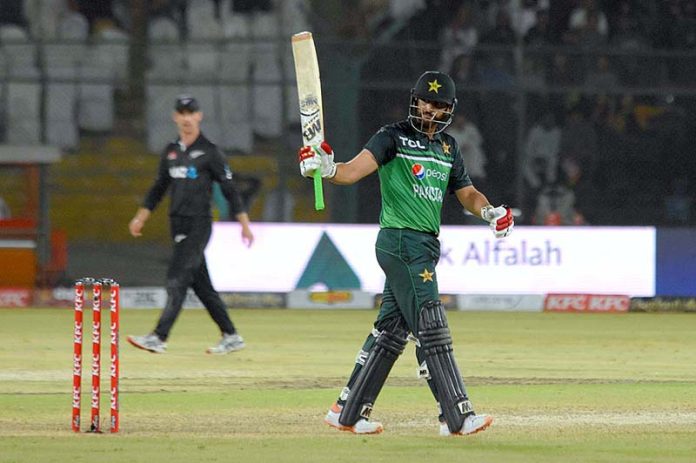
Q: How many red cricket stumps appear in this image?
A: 3